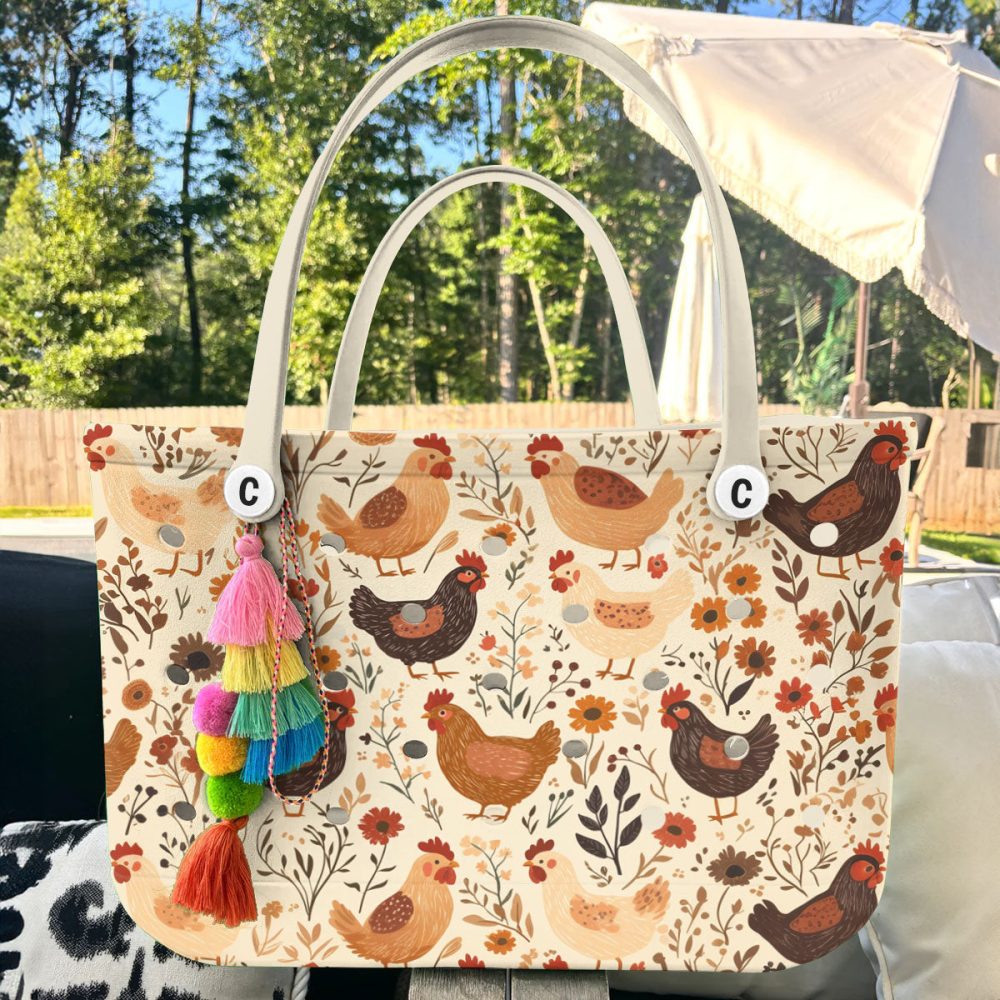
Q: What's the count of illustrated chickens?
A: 15